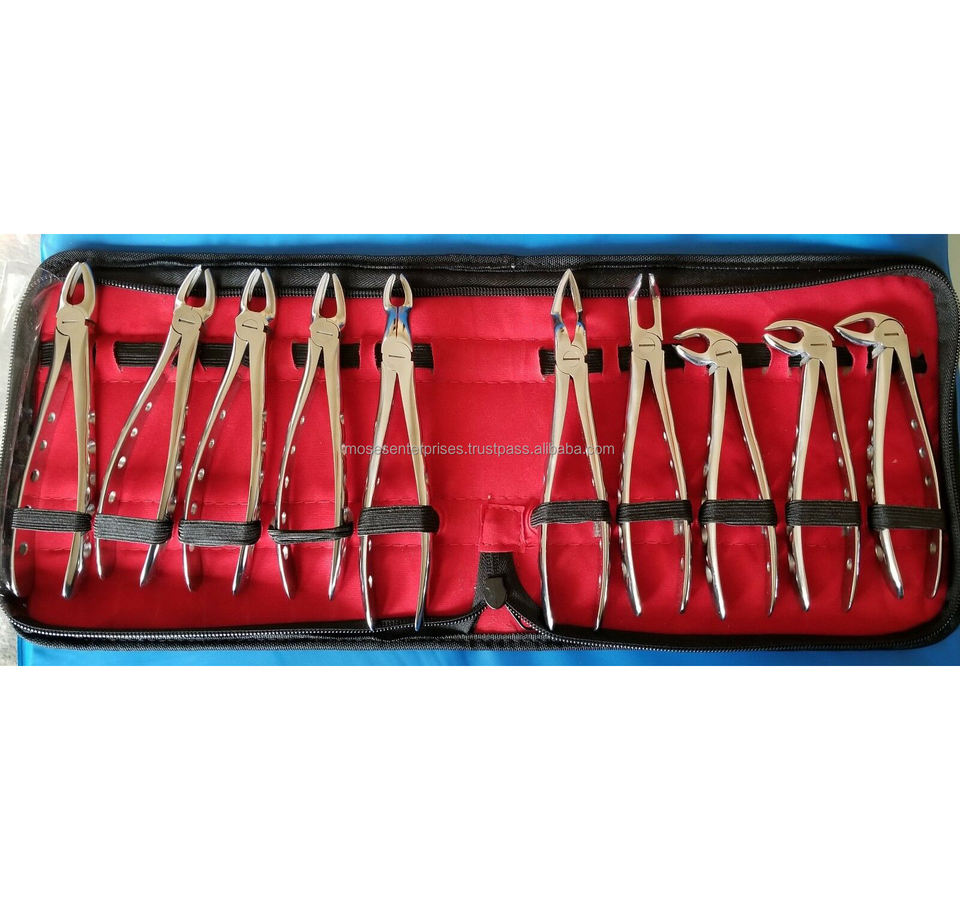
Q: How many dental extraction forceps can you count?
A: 10